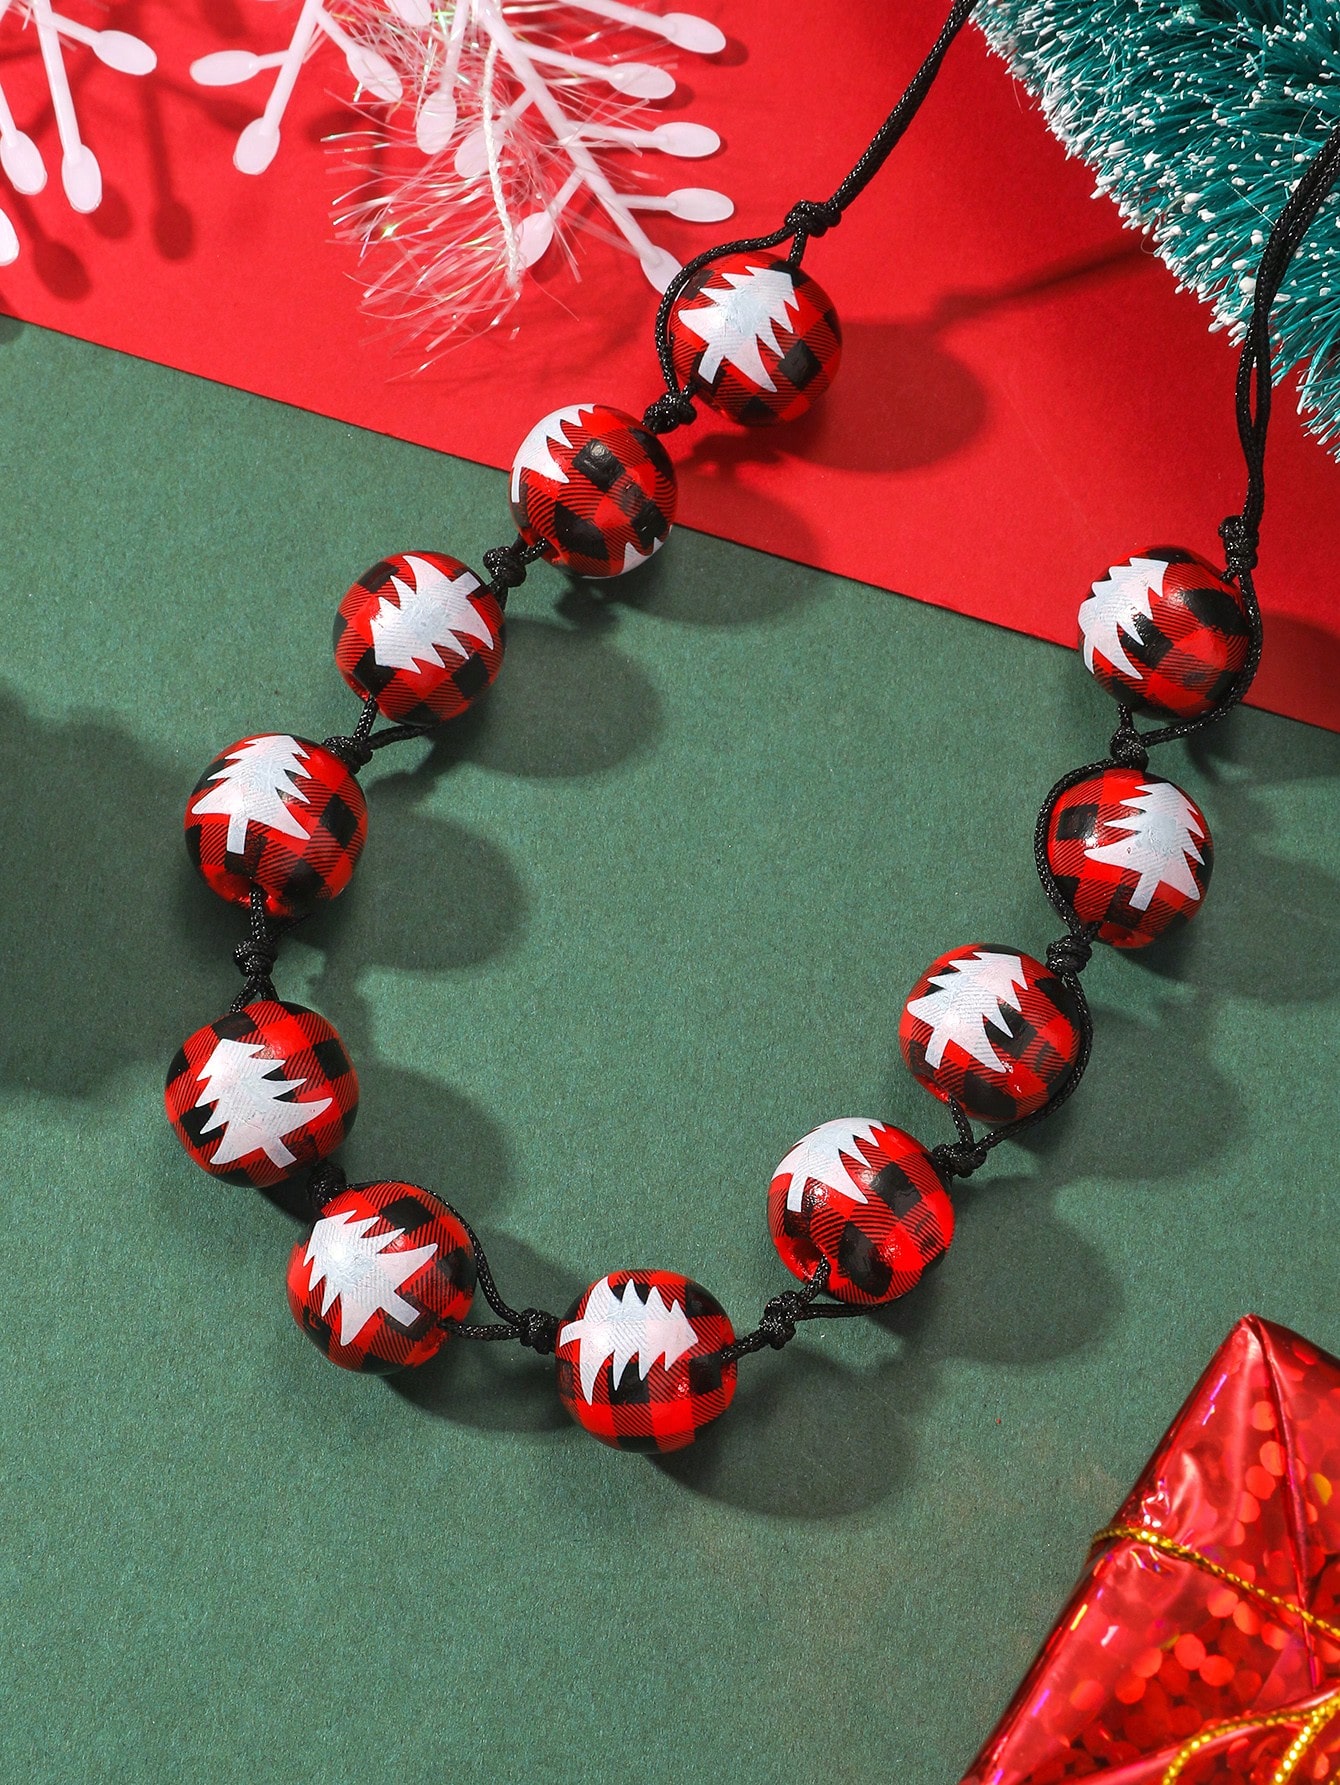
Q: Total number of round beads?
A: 11